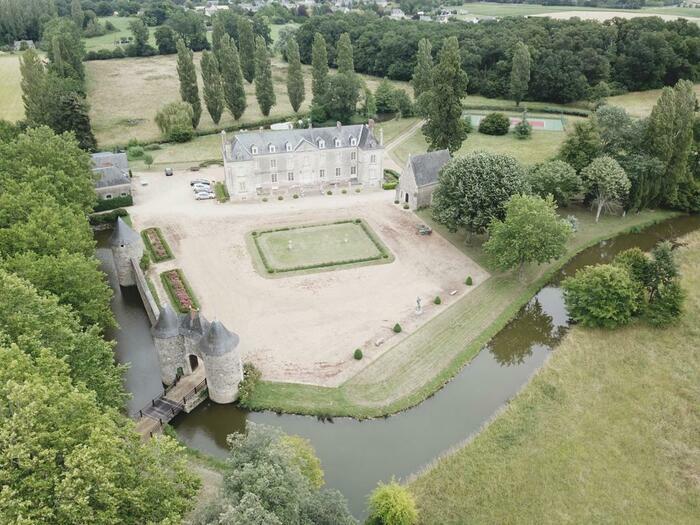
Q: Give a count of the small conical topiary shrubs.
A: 4